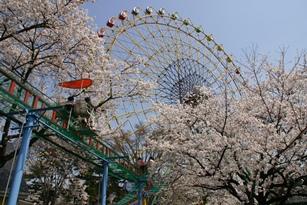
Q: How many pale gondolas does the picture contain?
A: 3